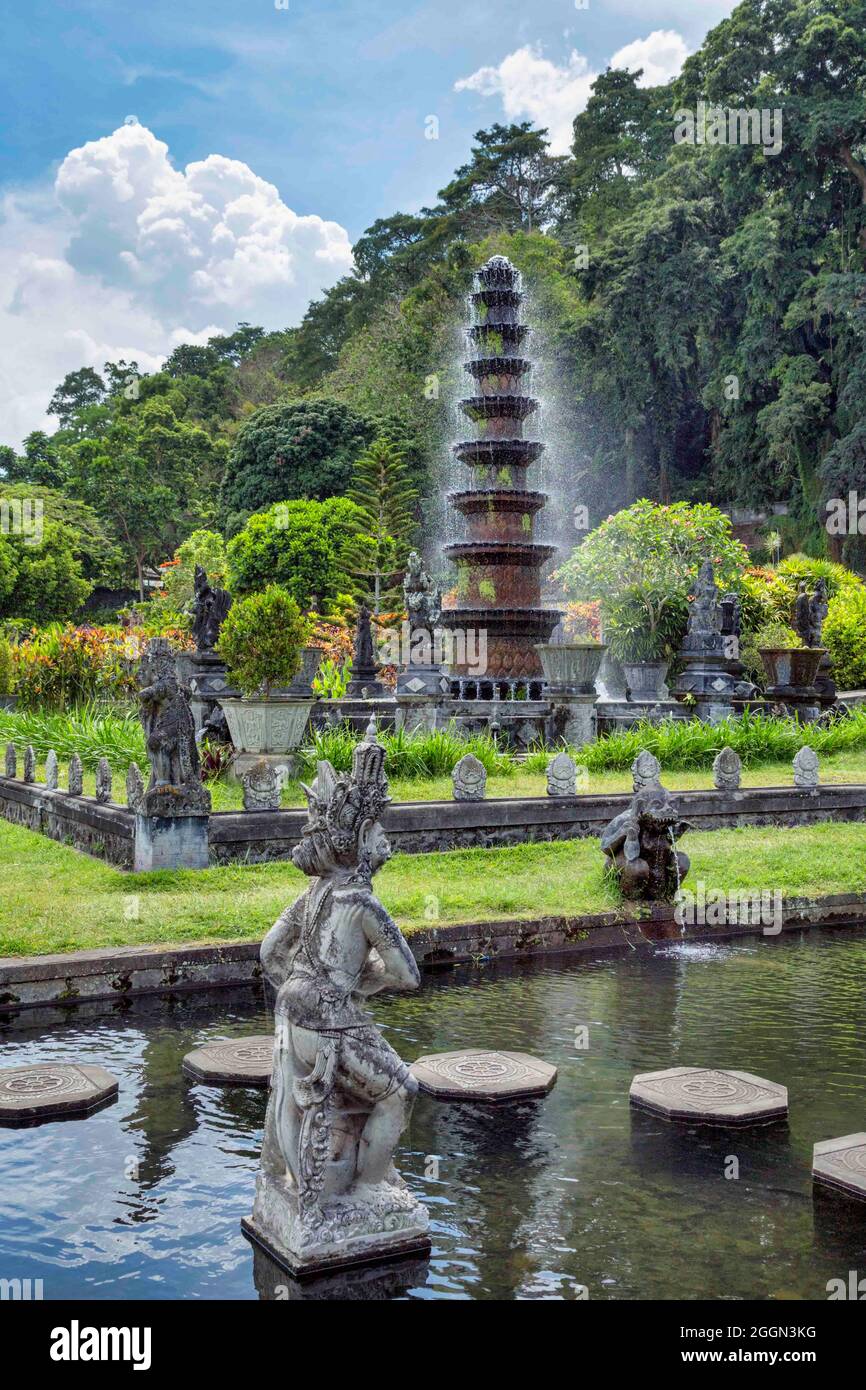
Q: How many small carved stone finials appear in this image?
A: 12